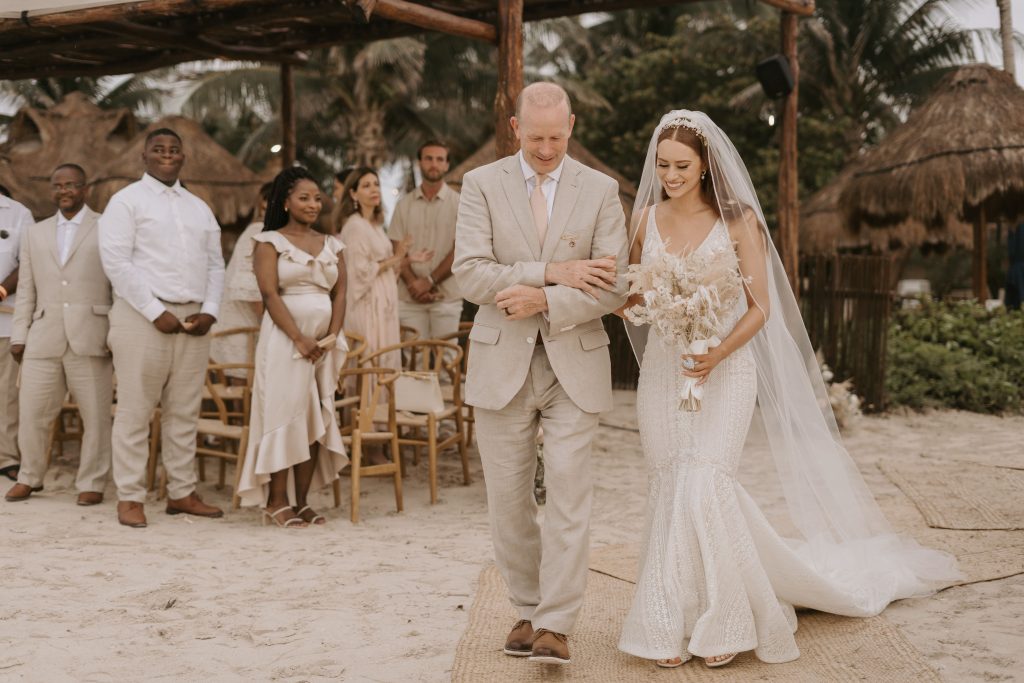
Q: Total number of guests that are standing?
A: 8